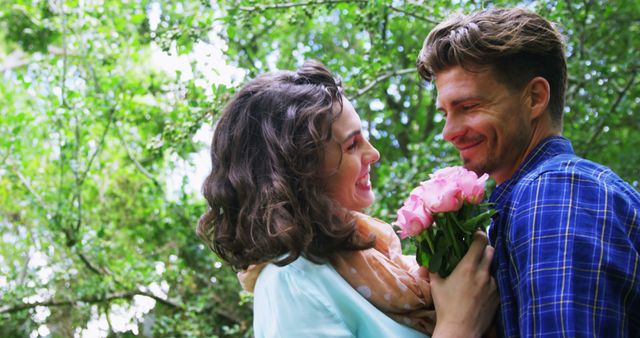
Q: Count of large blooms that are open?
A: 3